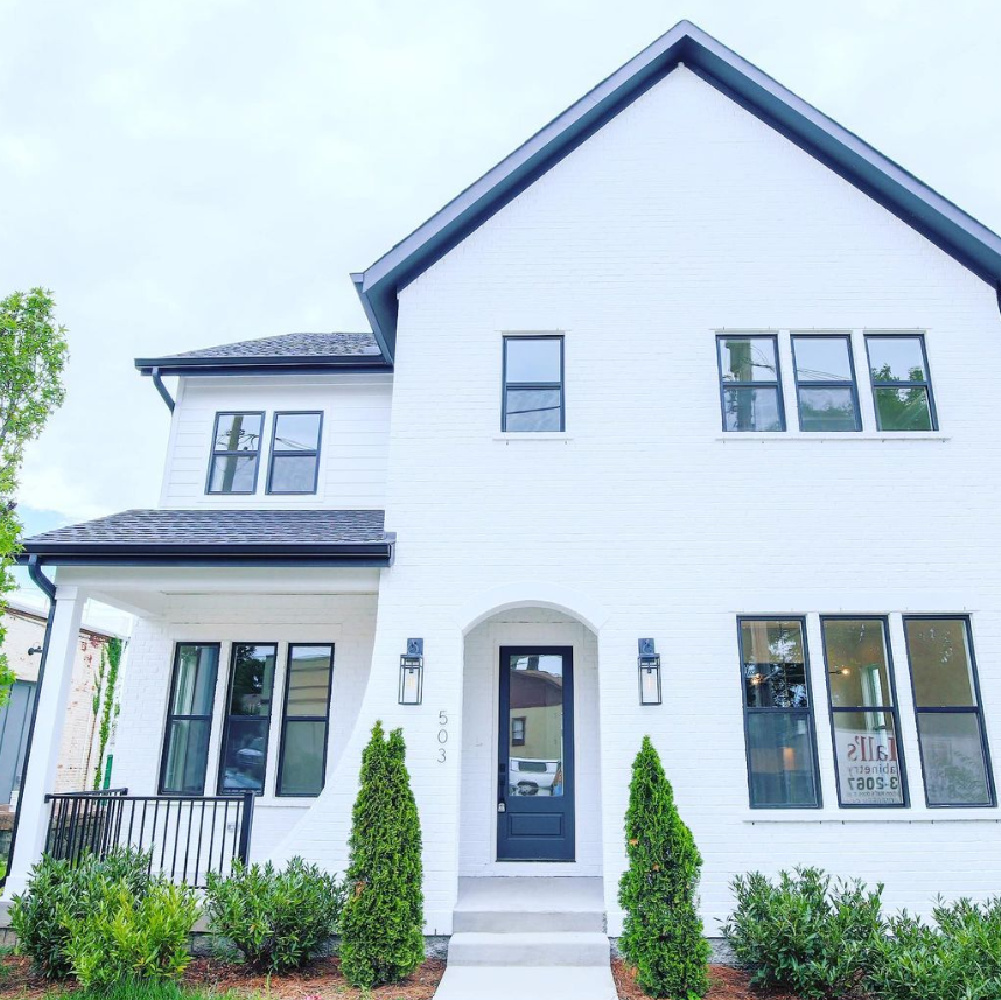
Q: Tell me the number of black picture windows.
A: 12